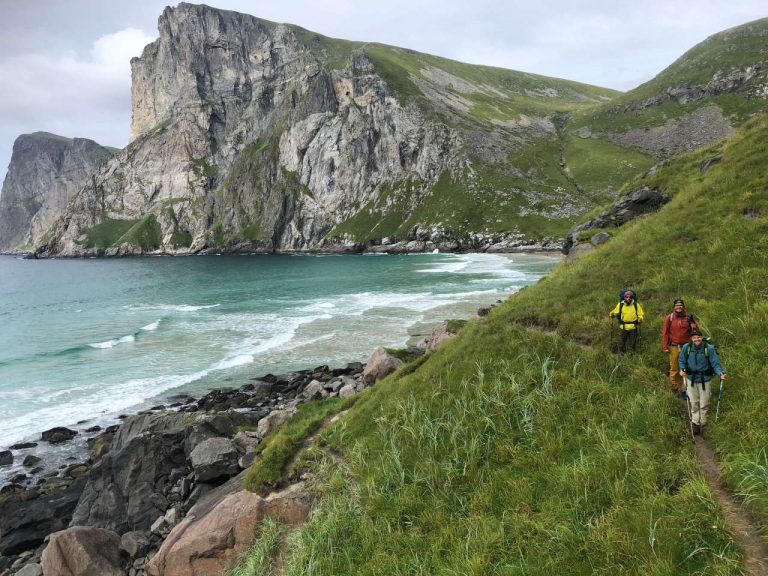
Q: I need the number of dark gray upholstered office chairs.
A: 0